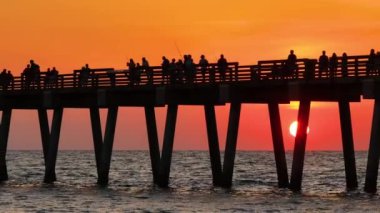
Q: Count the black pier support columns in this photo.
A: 13